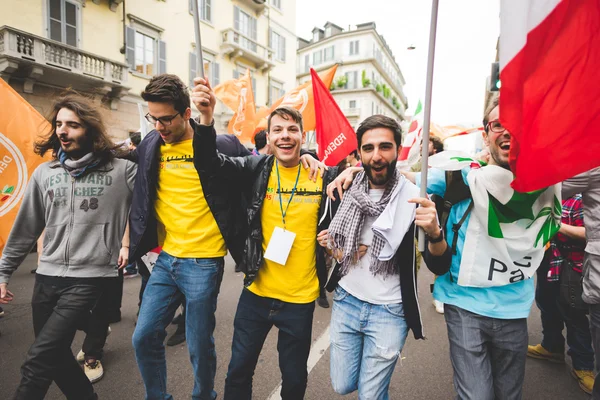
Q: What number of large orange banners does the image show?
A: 3